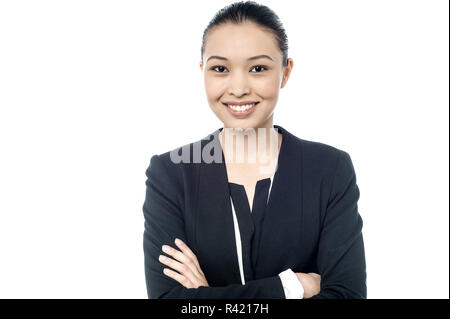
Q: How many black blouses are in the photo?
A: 1